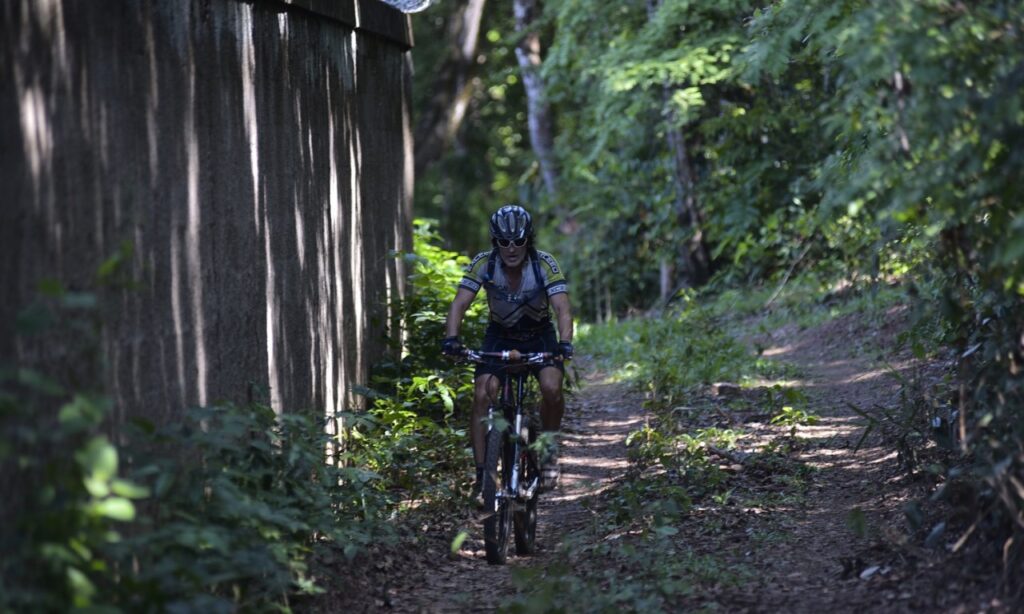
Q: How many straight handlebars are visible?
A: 1